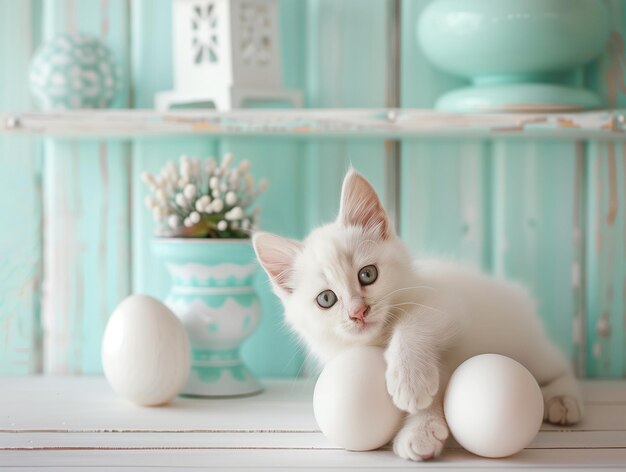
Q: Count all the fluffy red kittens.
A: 0